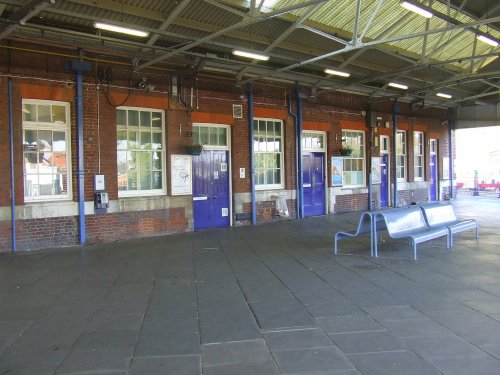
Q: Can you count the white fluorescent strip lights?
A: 7